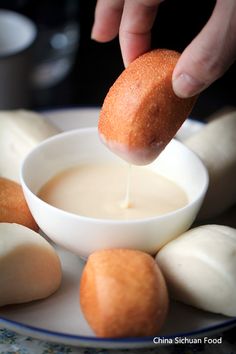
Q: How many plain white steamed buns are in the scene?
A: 4